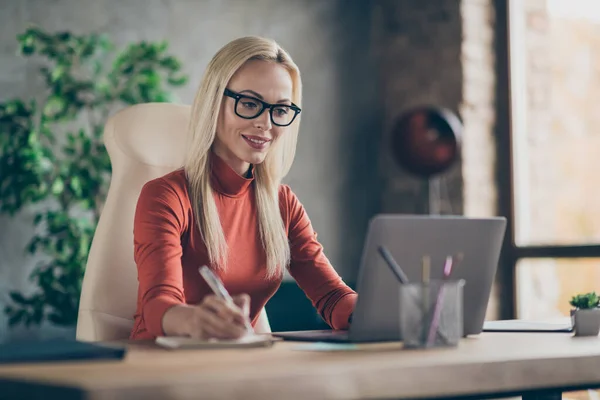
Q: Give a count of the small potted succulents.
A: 1